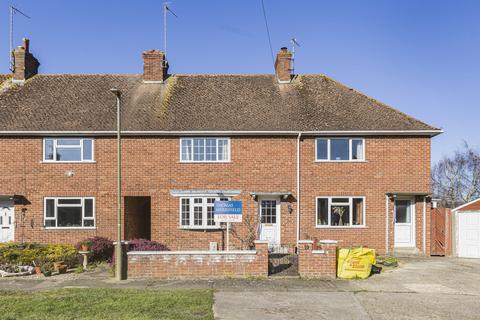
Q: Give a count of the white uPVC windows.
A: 6